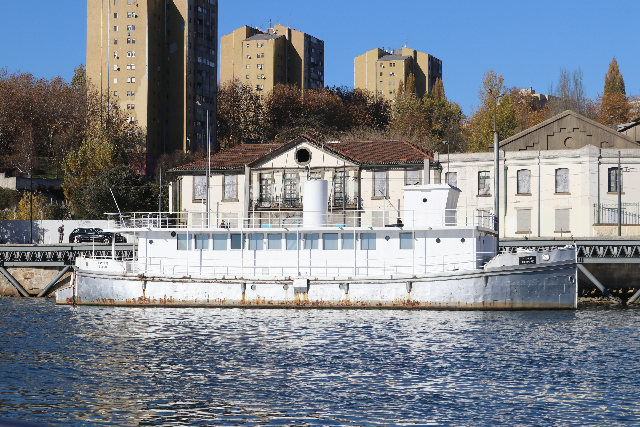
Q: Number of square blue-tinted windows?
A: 12